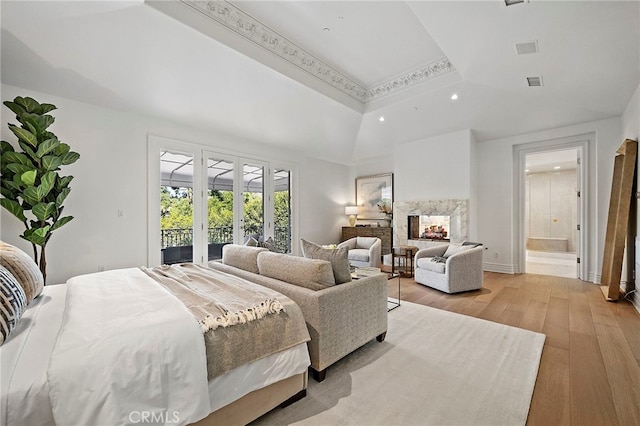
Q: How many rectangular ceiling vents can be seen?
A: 3